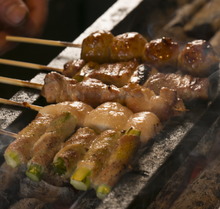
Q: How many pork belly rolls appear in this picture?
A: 5